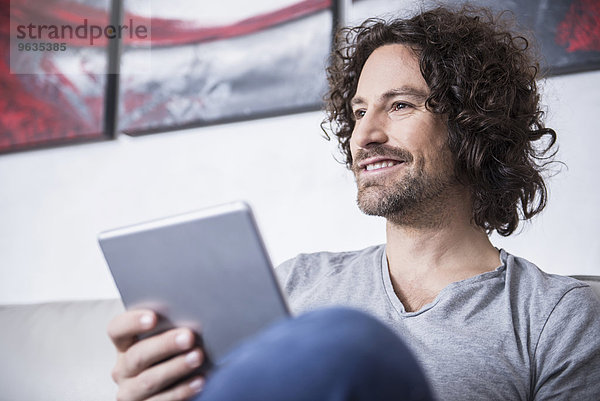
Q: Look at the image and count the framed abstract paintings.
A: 3